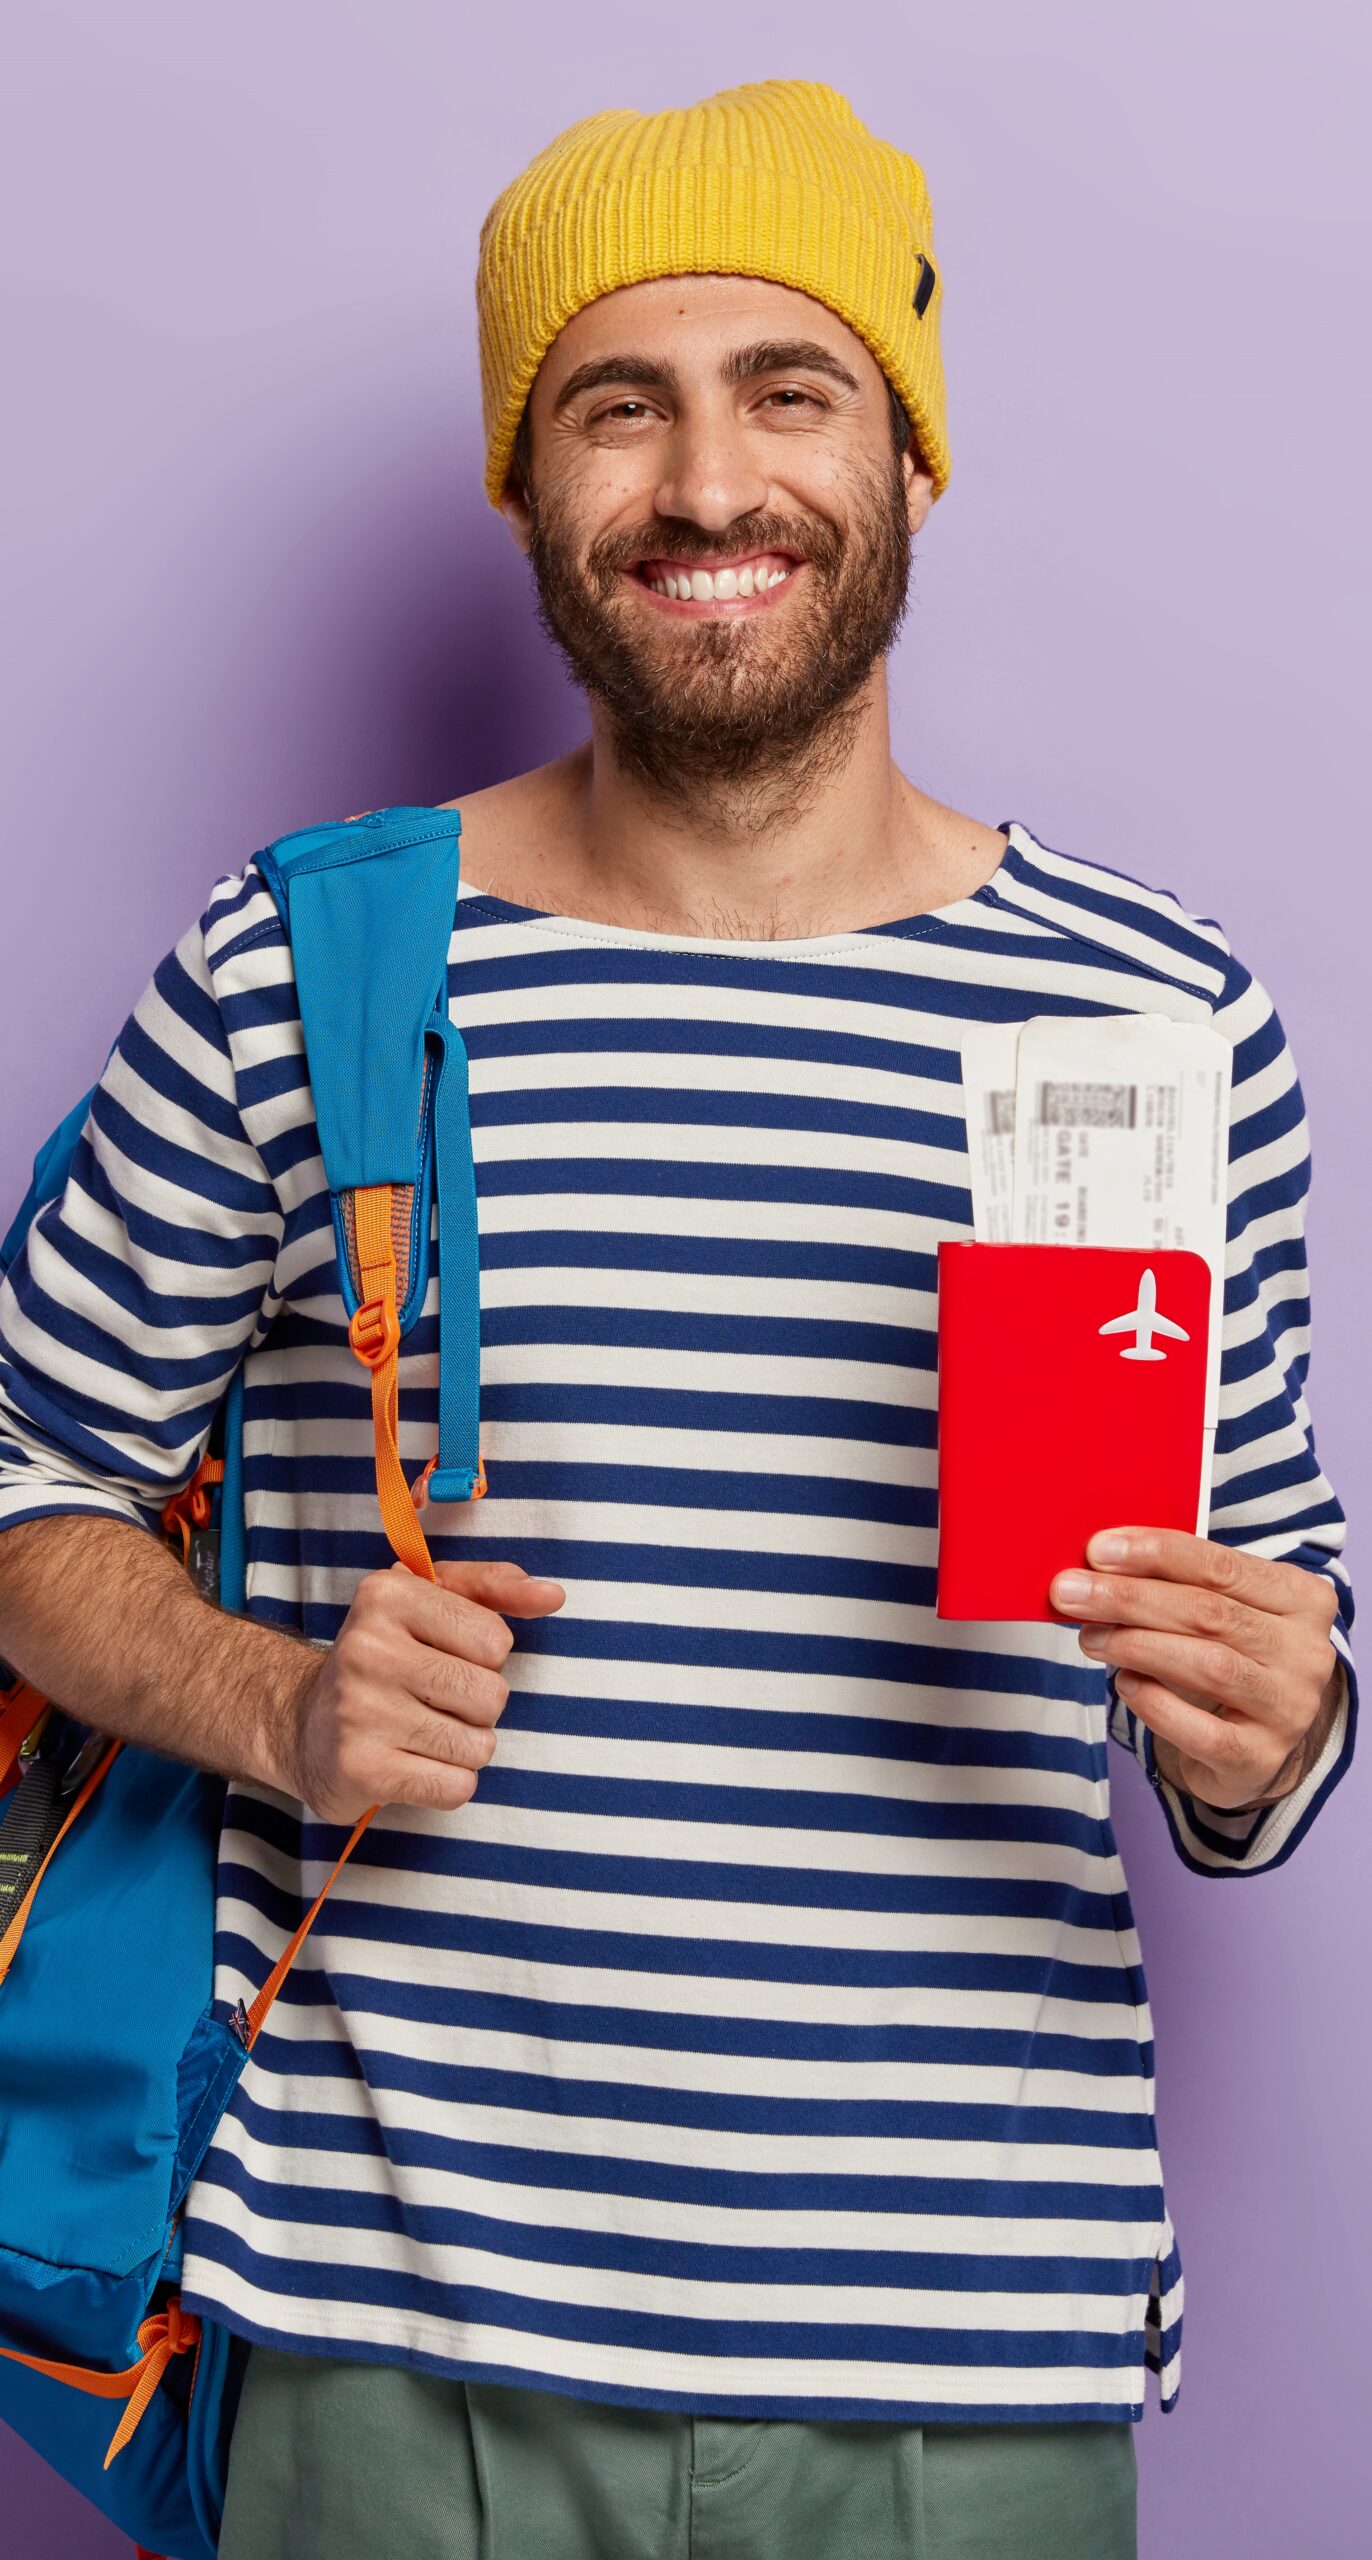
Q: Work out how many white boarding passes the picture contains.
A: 2